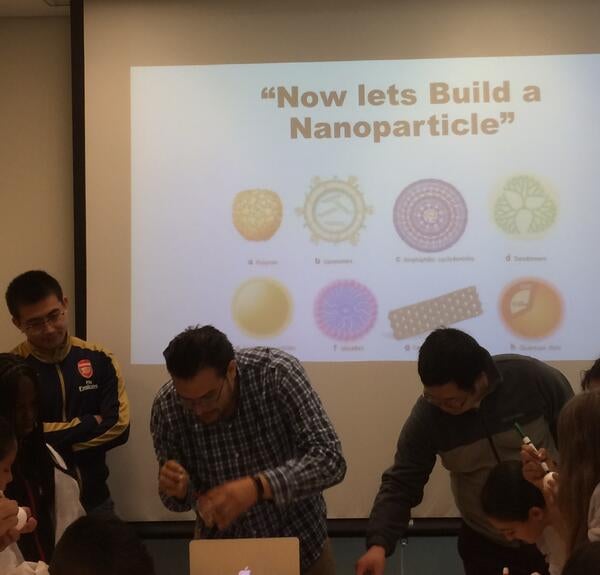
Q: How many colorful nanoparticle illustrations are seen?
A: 8